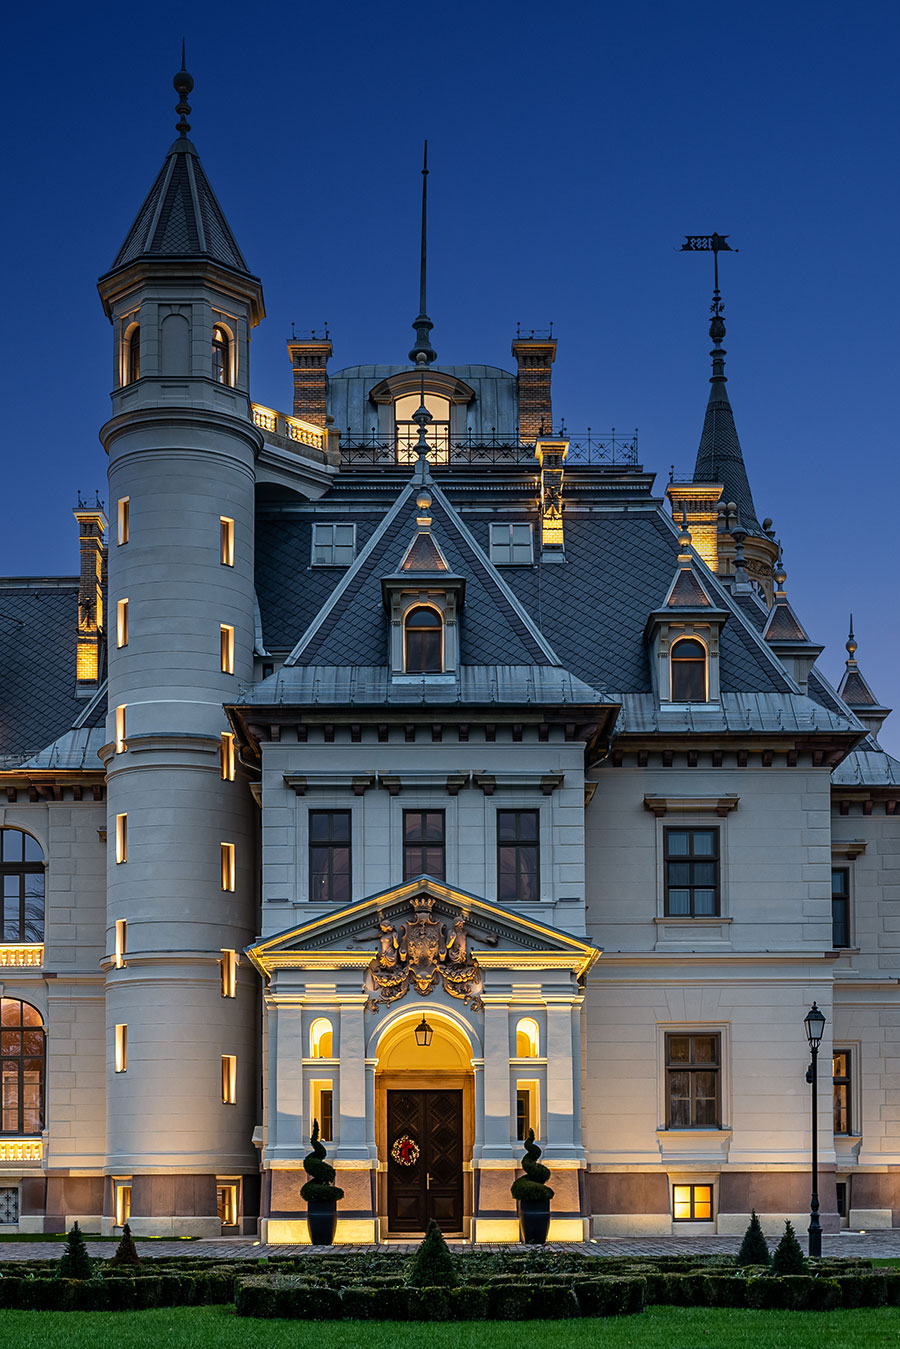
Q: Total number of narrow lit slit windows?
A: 12